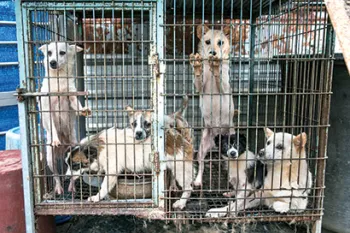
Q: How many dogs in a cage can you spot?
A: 6